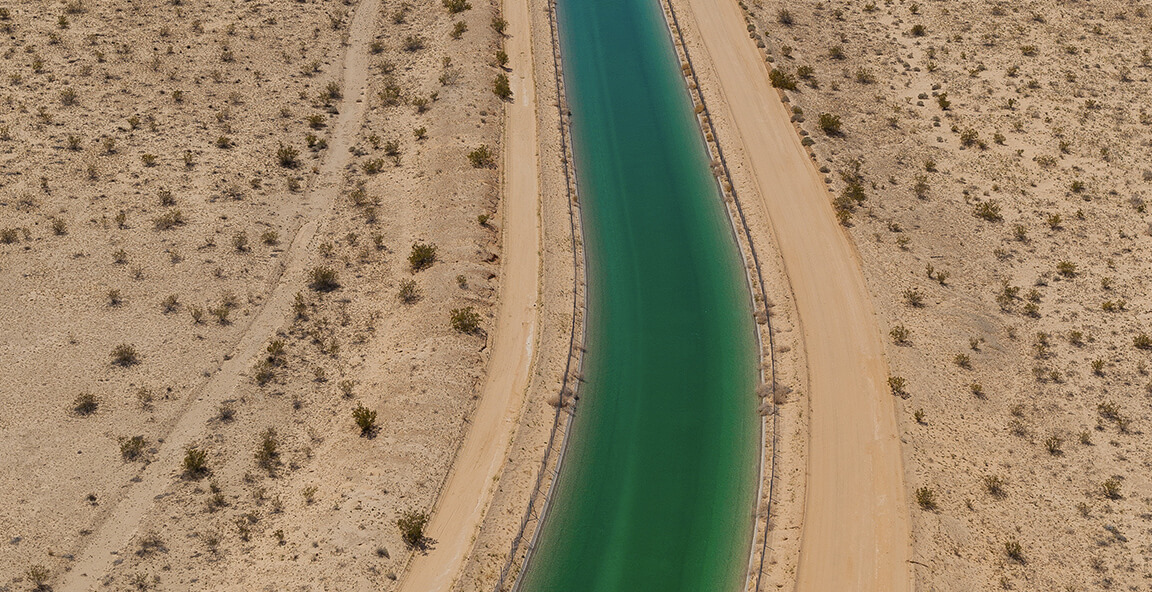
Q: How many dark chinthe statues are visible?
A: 0